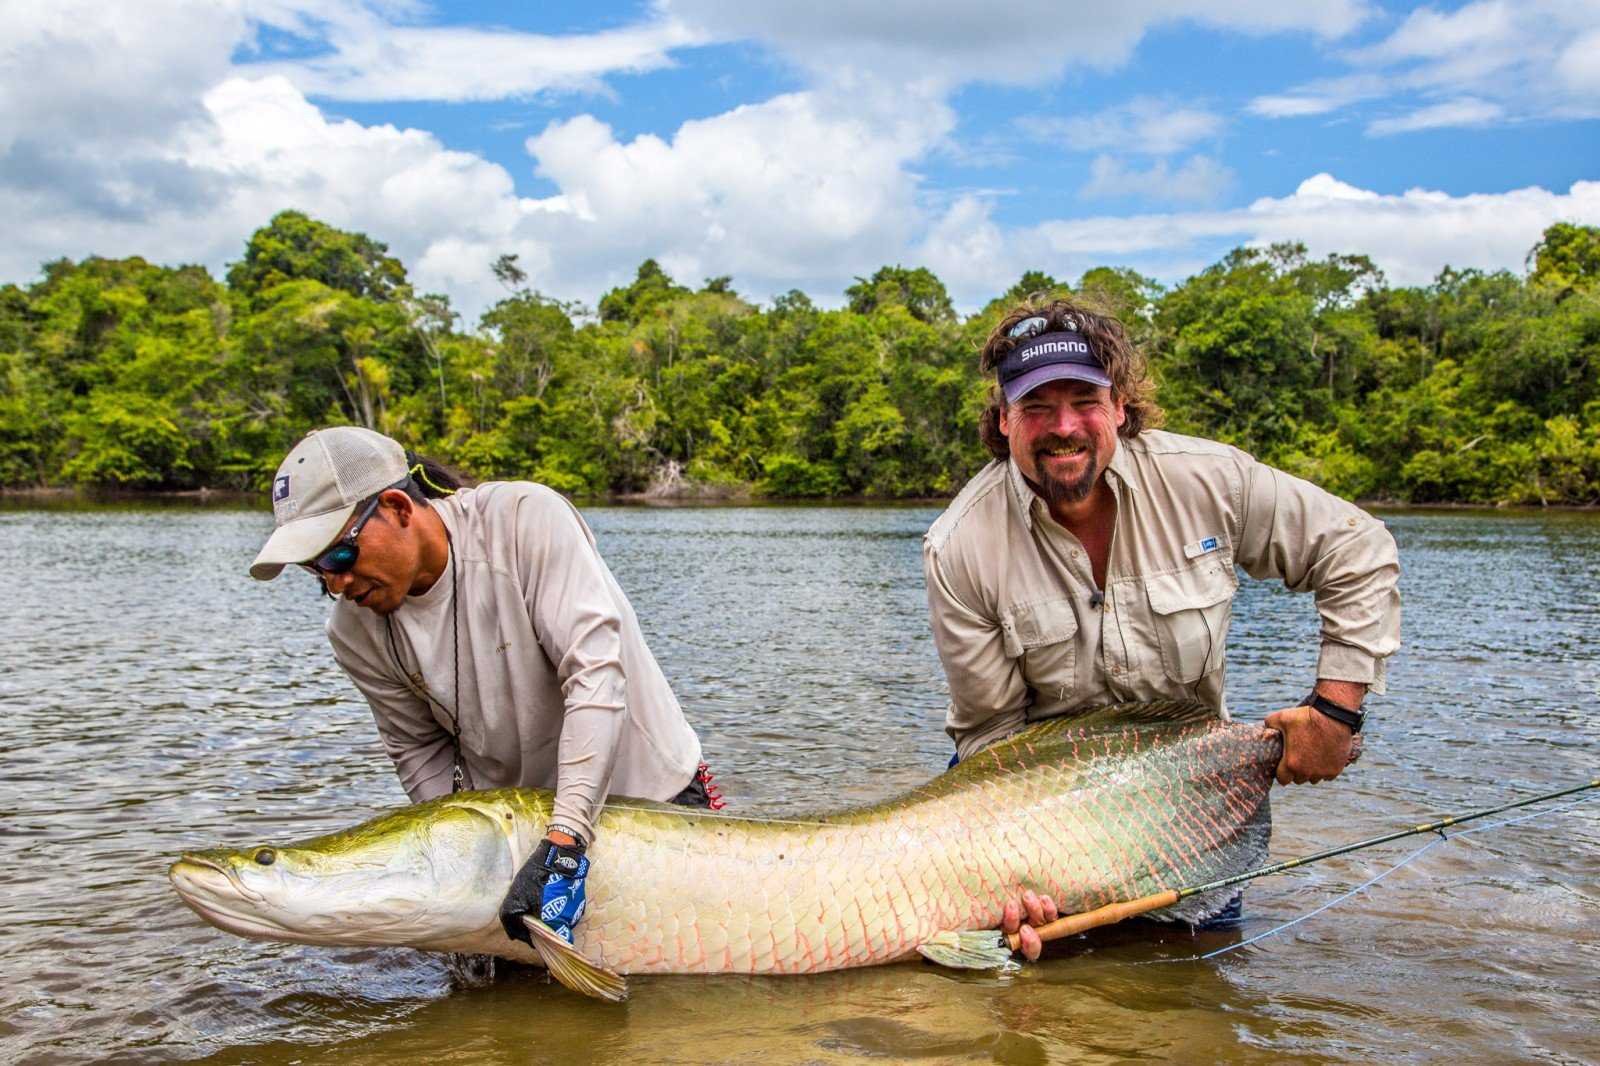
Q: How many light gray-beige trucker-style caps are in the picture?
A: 1